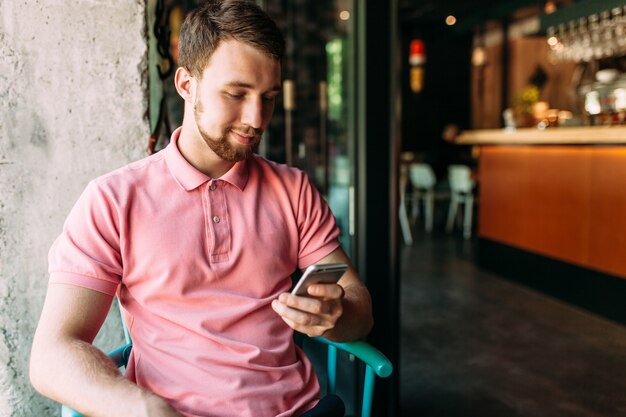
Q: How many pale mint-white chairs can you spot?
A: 2